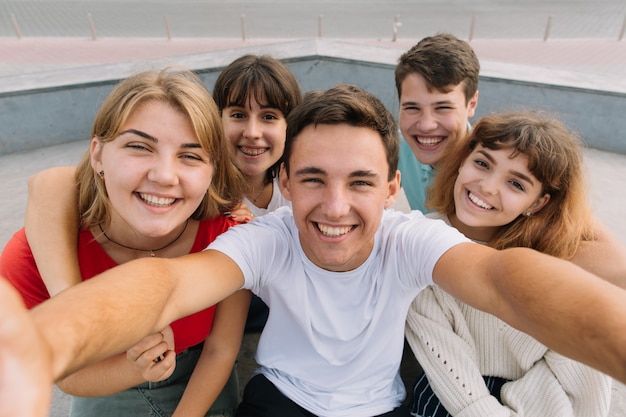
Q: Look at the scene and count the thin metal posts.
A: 9